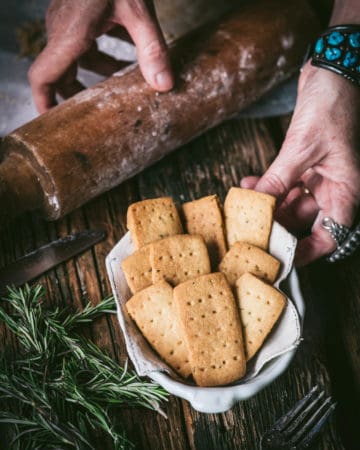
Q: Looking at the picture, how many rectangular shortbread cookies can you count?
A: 9